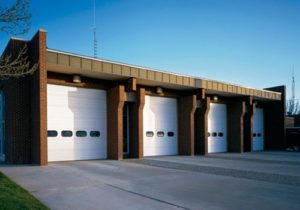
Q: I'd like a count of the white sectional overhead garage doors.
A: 4